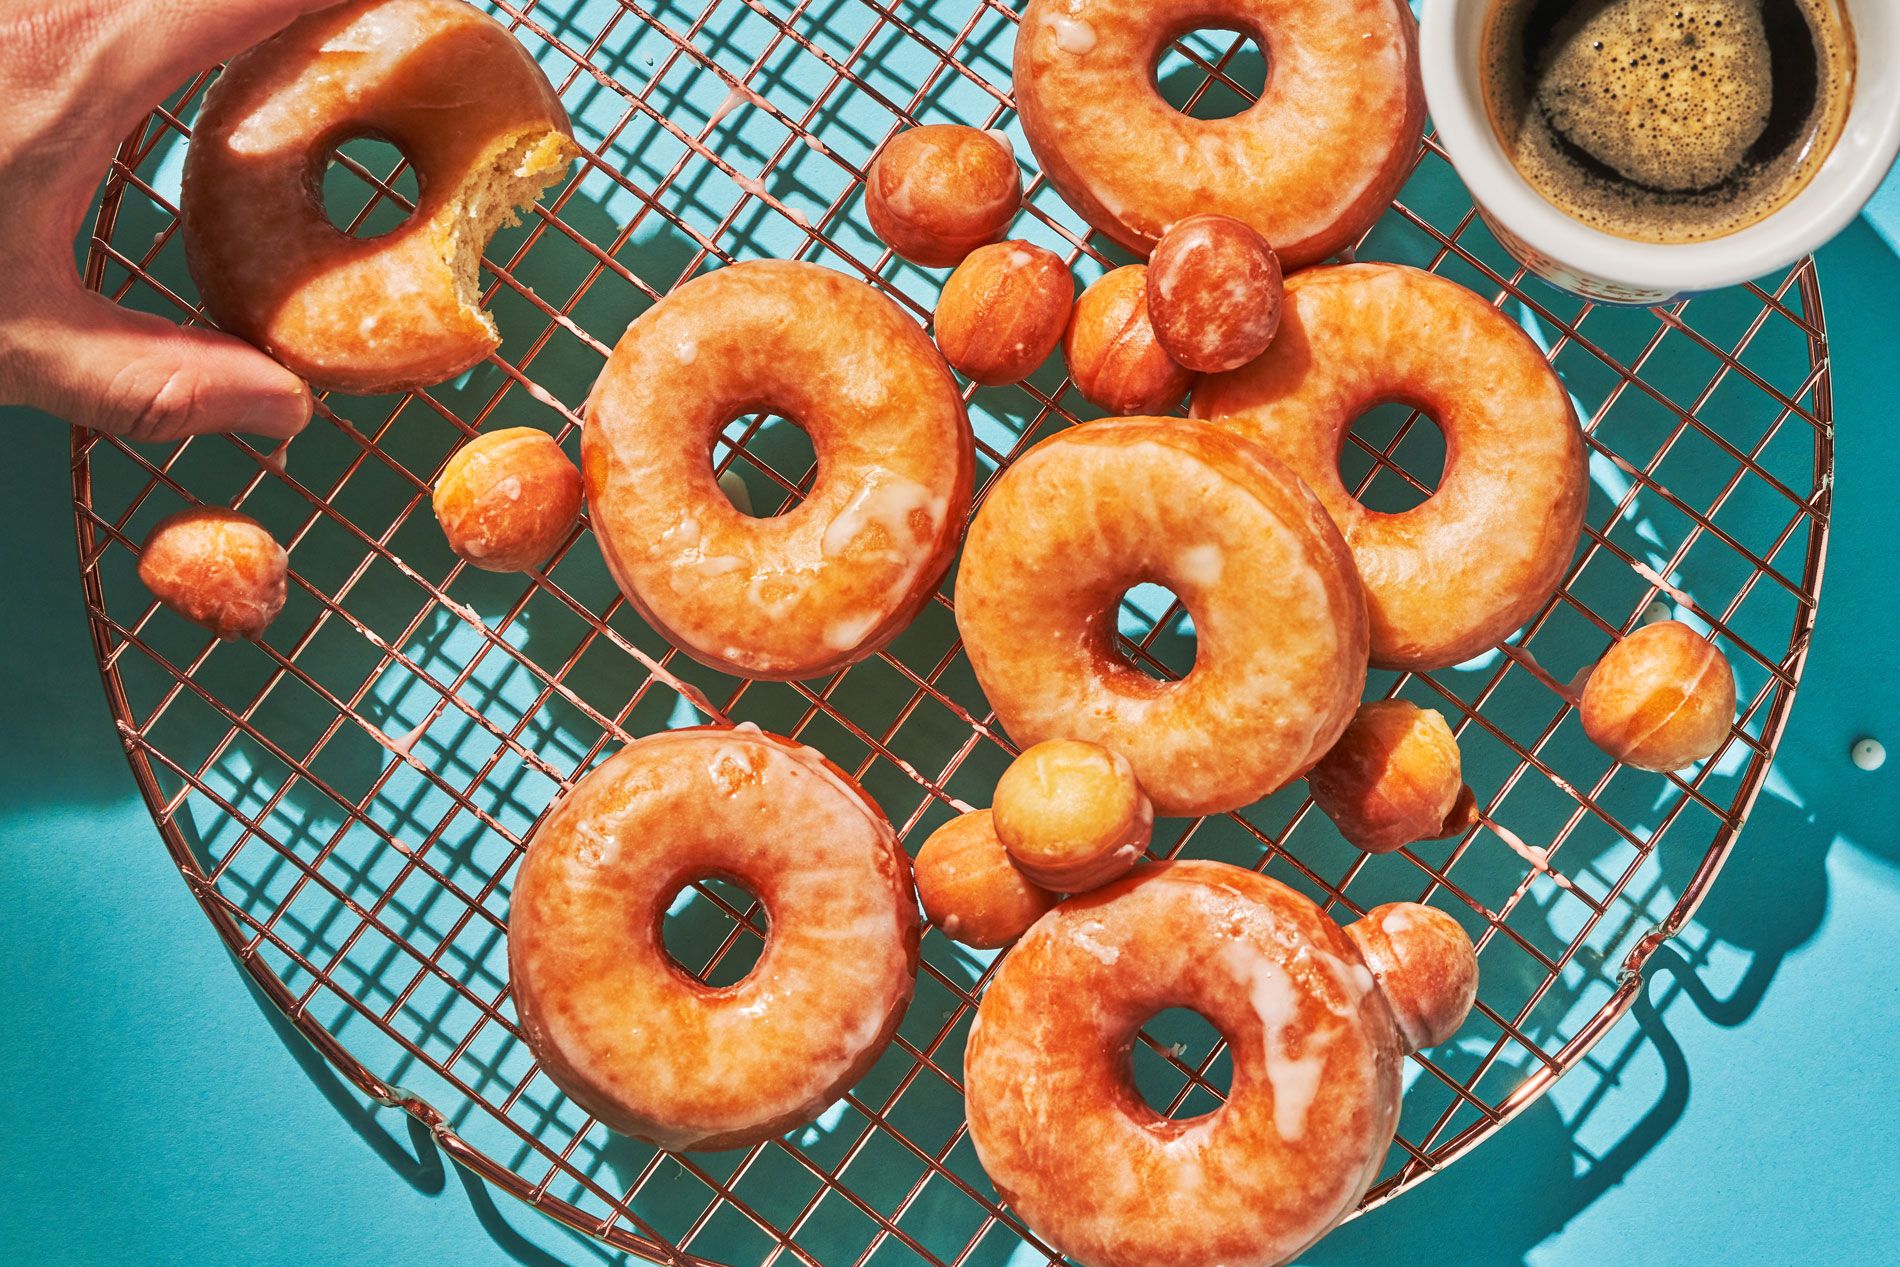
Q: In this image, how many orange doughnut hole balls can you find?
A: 11